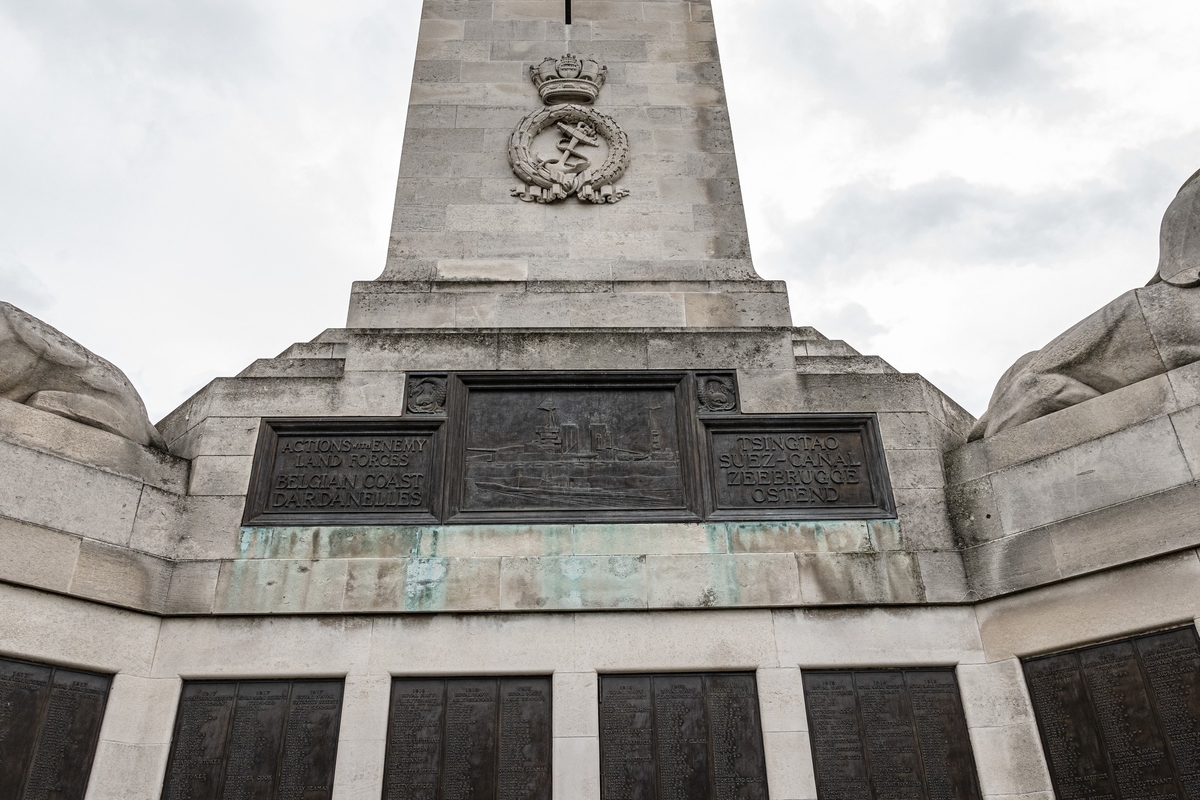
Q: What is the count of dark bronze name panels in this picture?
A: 6